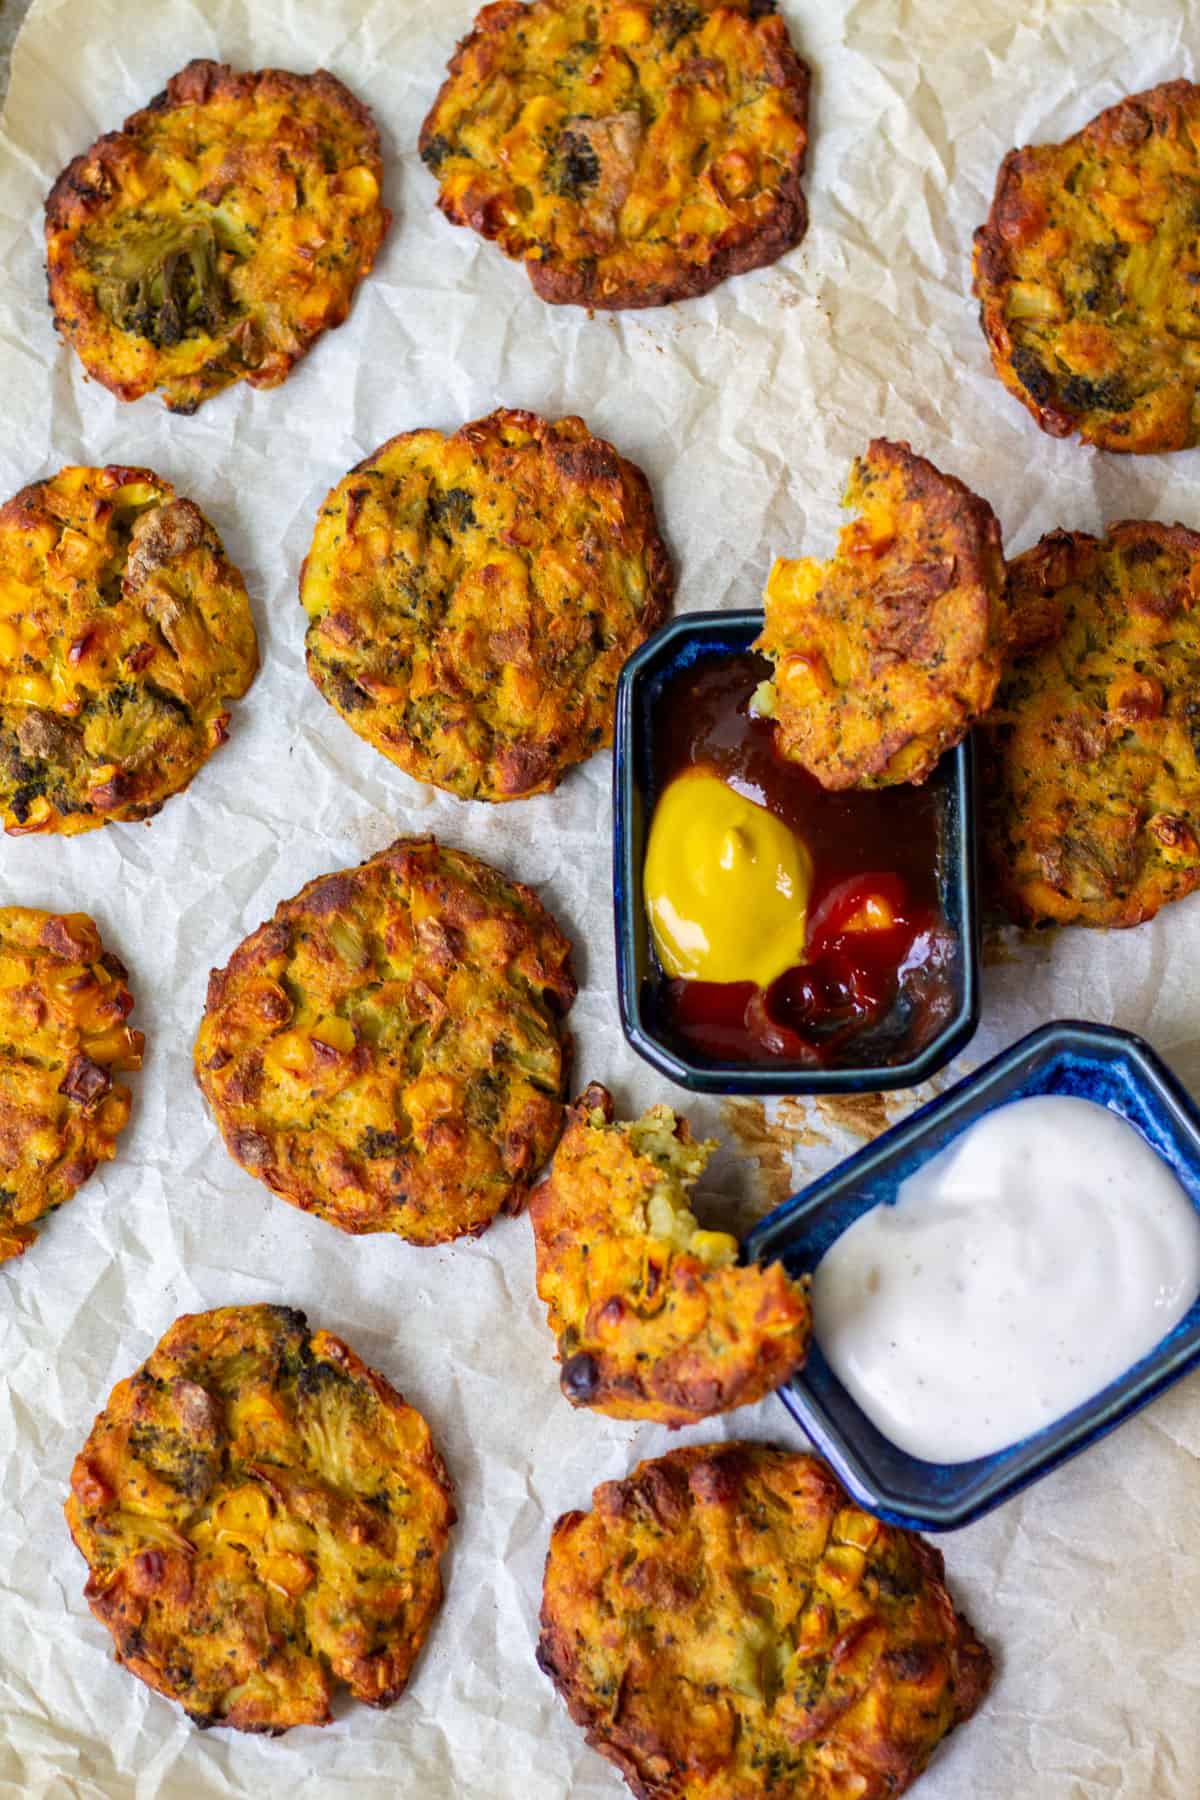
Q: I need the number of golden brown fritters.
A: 12